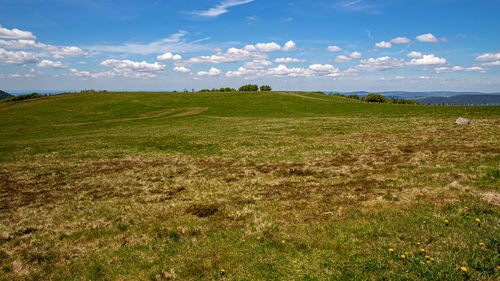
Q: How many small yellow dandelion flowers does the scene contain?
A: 15